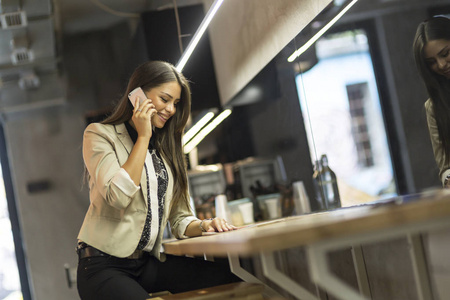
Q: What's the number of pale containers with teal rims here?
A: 2